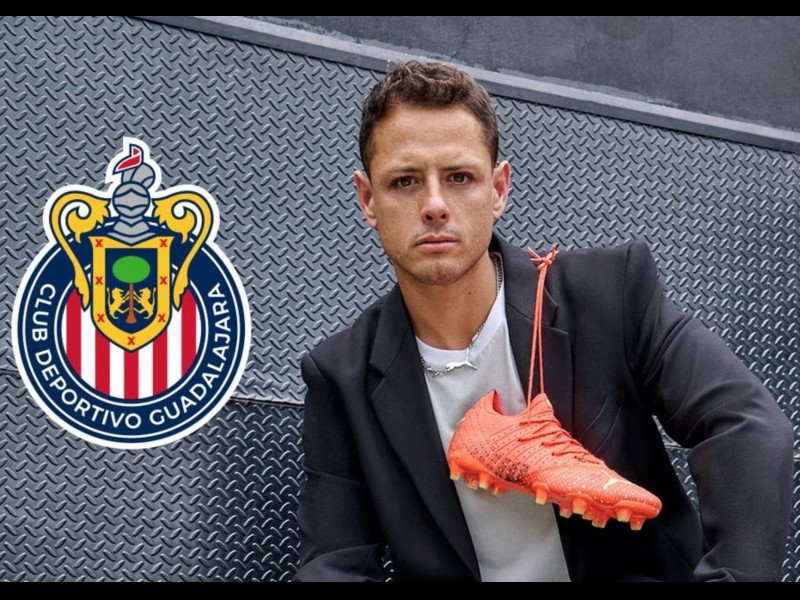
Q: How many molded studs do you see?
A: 11